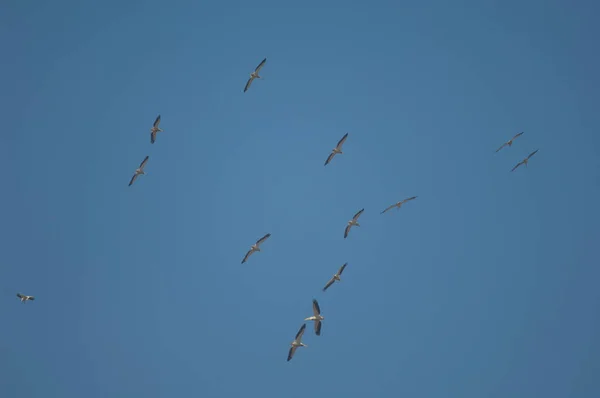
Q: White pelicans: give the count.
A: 13